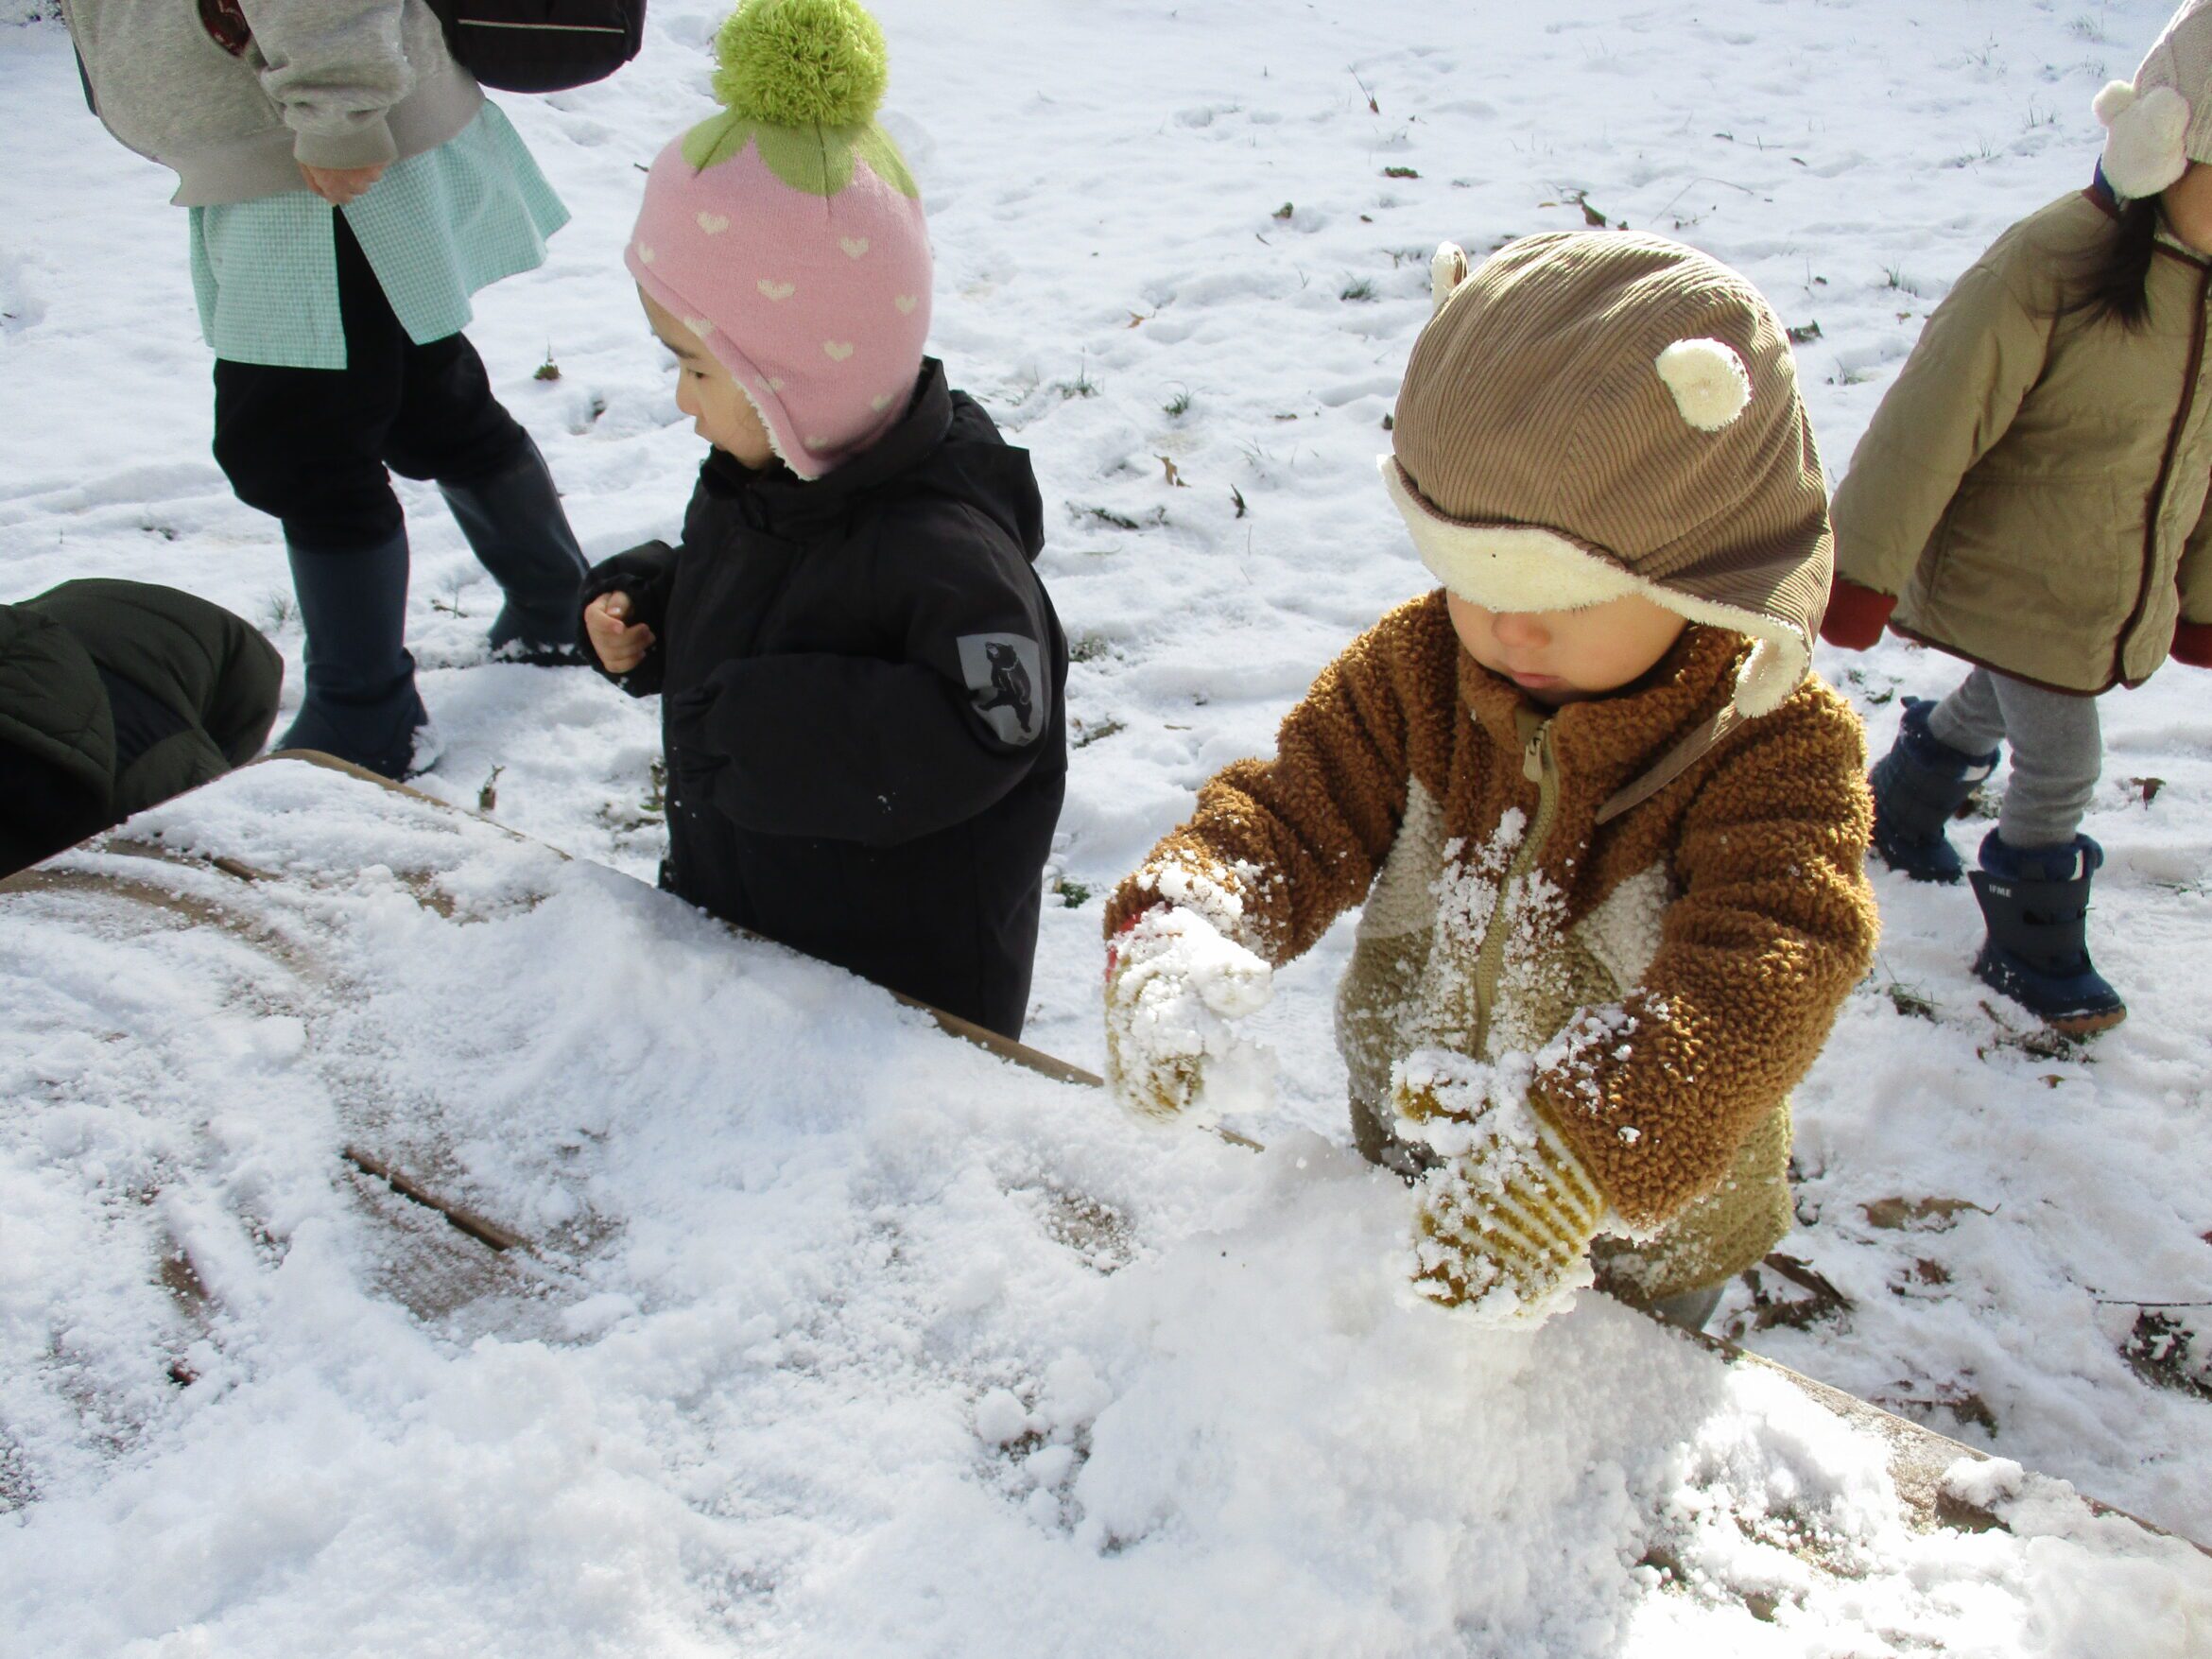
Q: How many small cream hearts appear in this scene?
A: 10